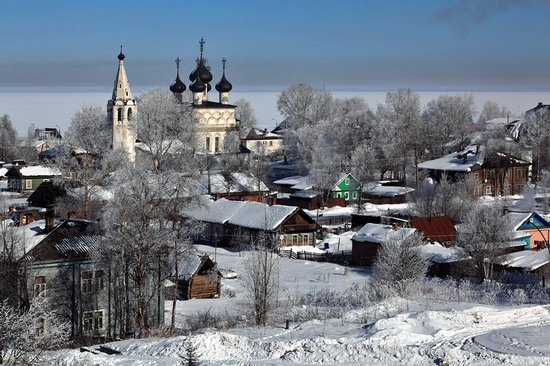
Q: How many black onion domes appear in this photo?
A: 6